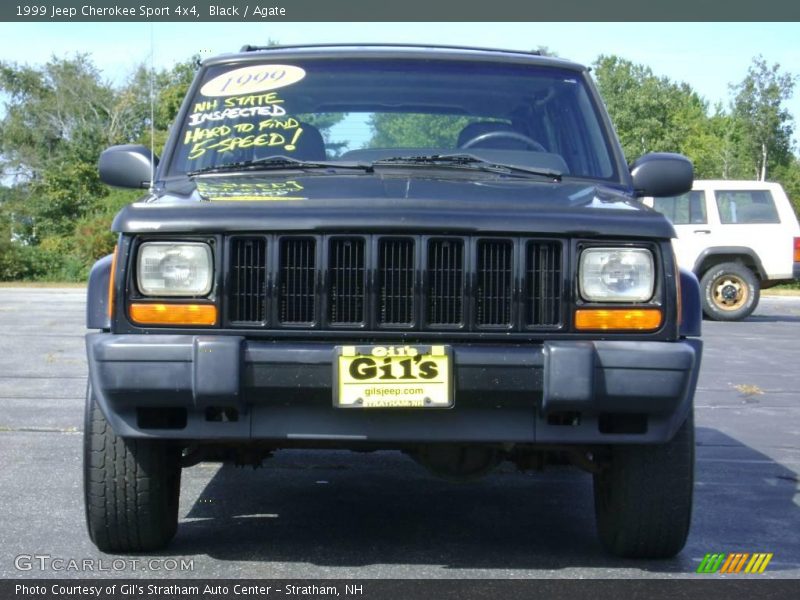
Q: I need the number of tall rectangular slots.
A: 7